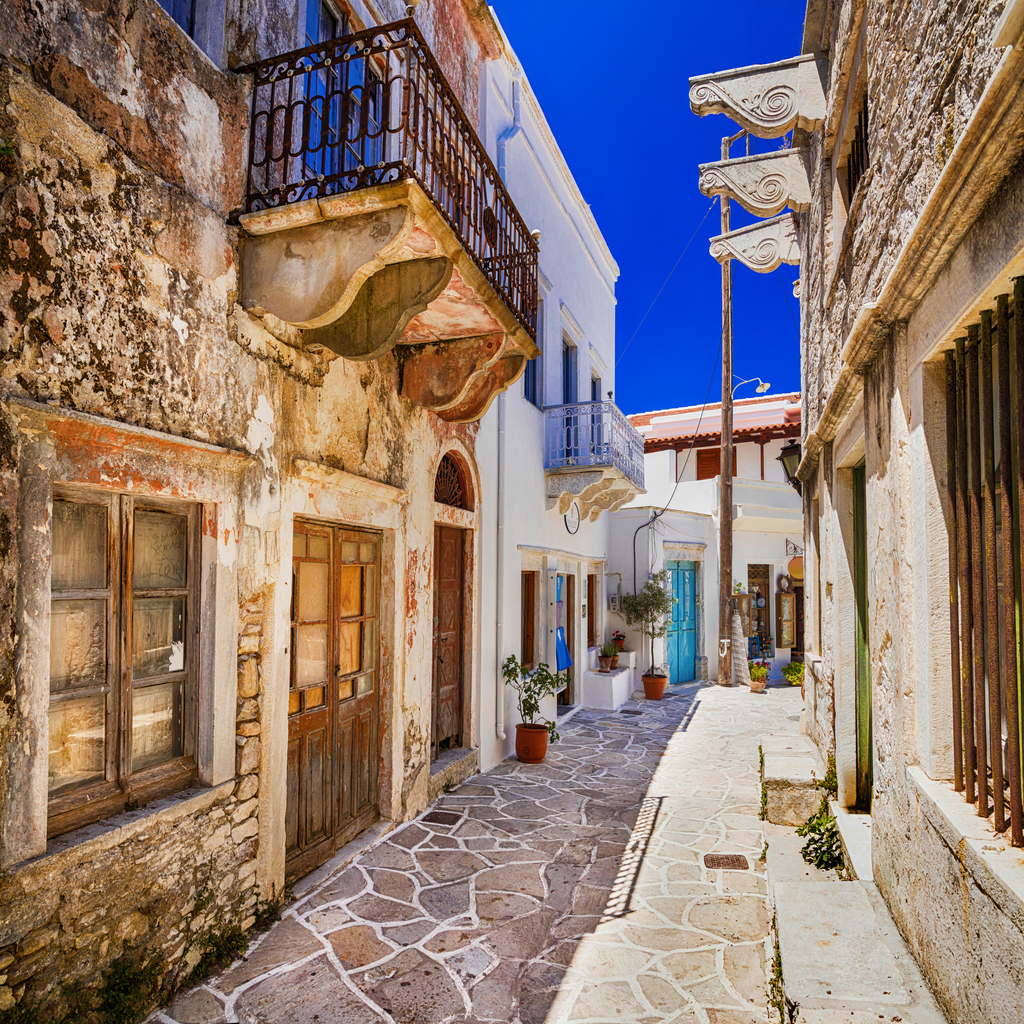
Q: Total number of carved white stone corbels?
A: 3